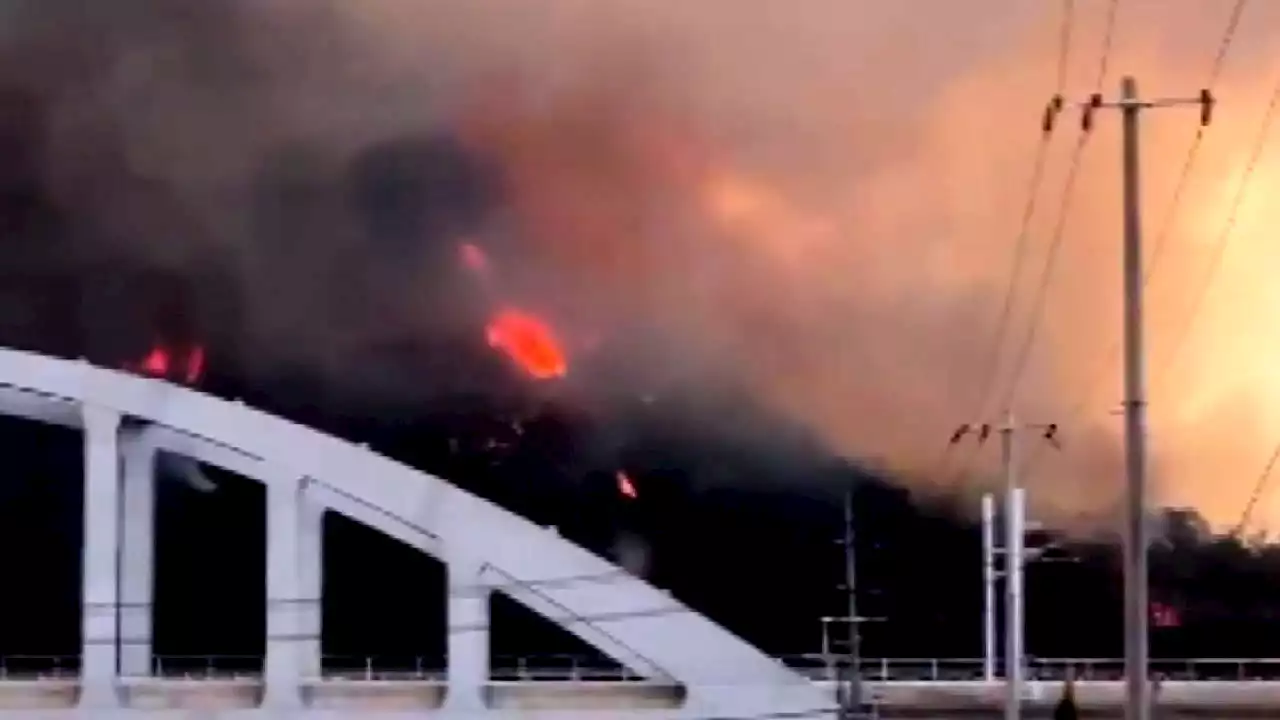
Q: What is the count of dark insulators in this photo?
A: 6